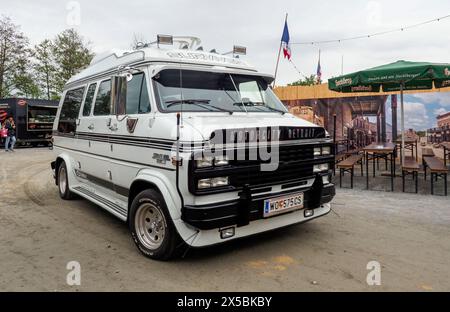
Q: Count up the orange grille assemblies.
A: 0